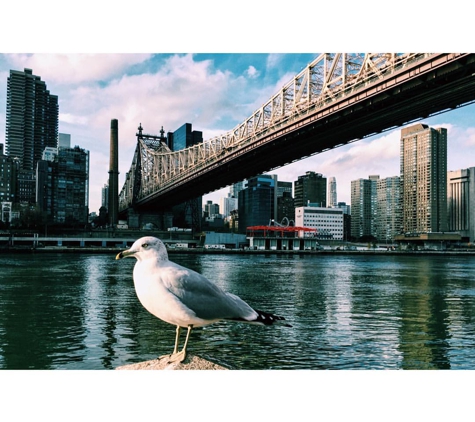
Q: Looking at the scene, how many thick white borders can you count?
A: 2